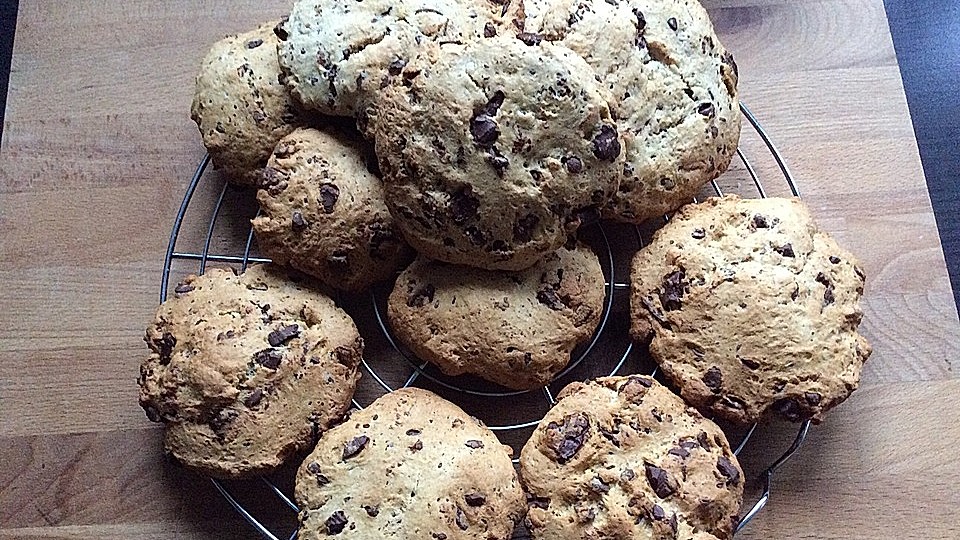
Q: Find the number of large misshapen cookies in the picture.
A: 10